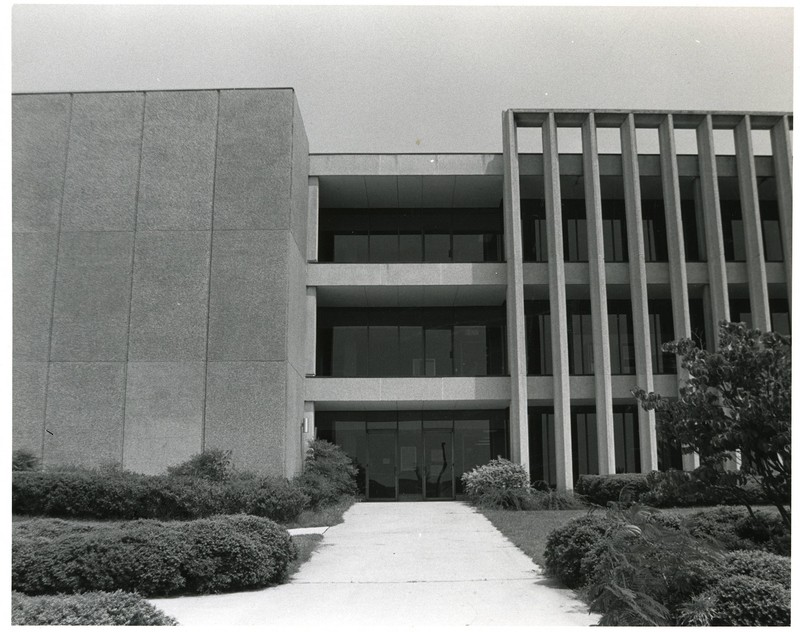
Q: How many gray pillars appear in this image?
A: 8